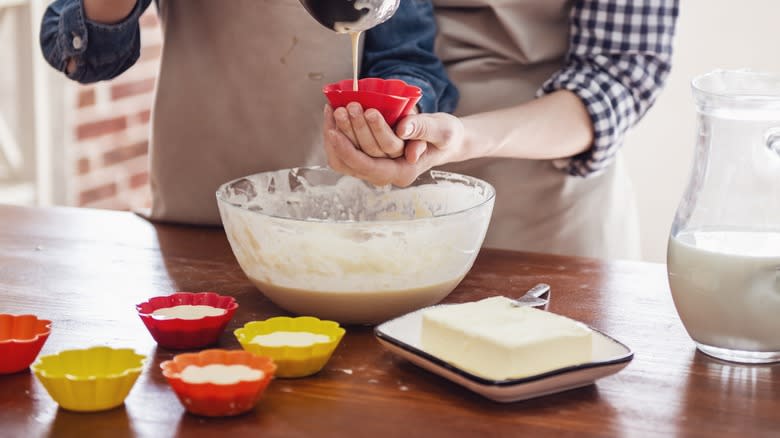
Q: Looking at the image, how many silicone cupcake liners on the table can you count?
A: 5